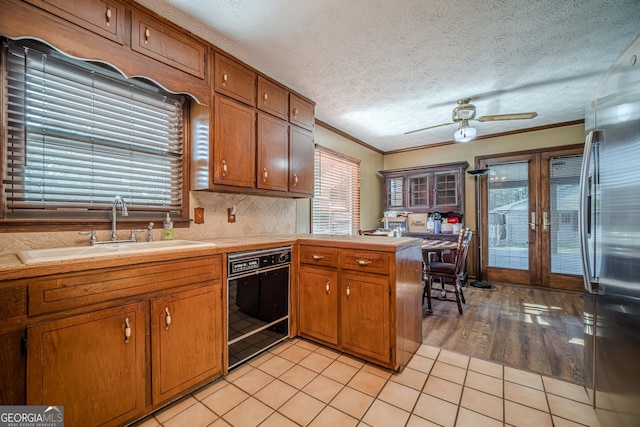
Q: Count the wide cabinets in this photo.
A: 2